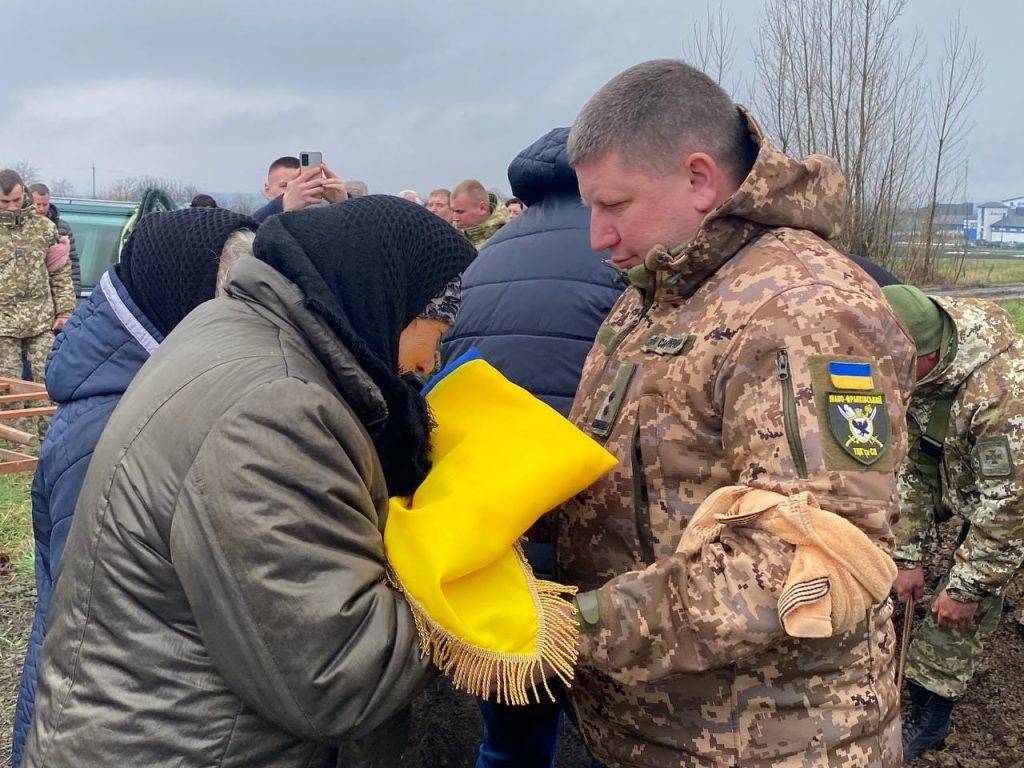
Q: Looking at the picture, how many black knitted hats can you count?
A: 2